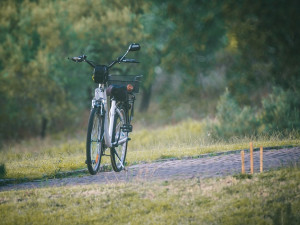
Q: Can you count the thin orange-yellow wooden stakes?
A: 3